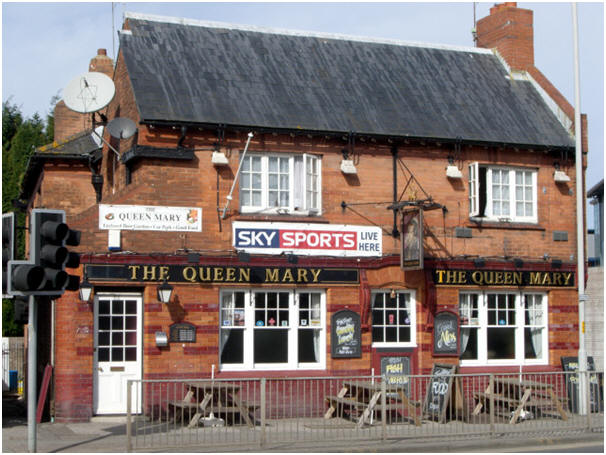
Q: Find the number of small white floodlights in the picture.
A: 4